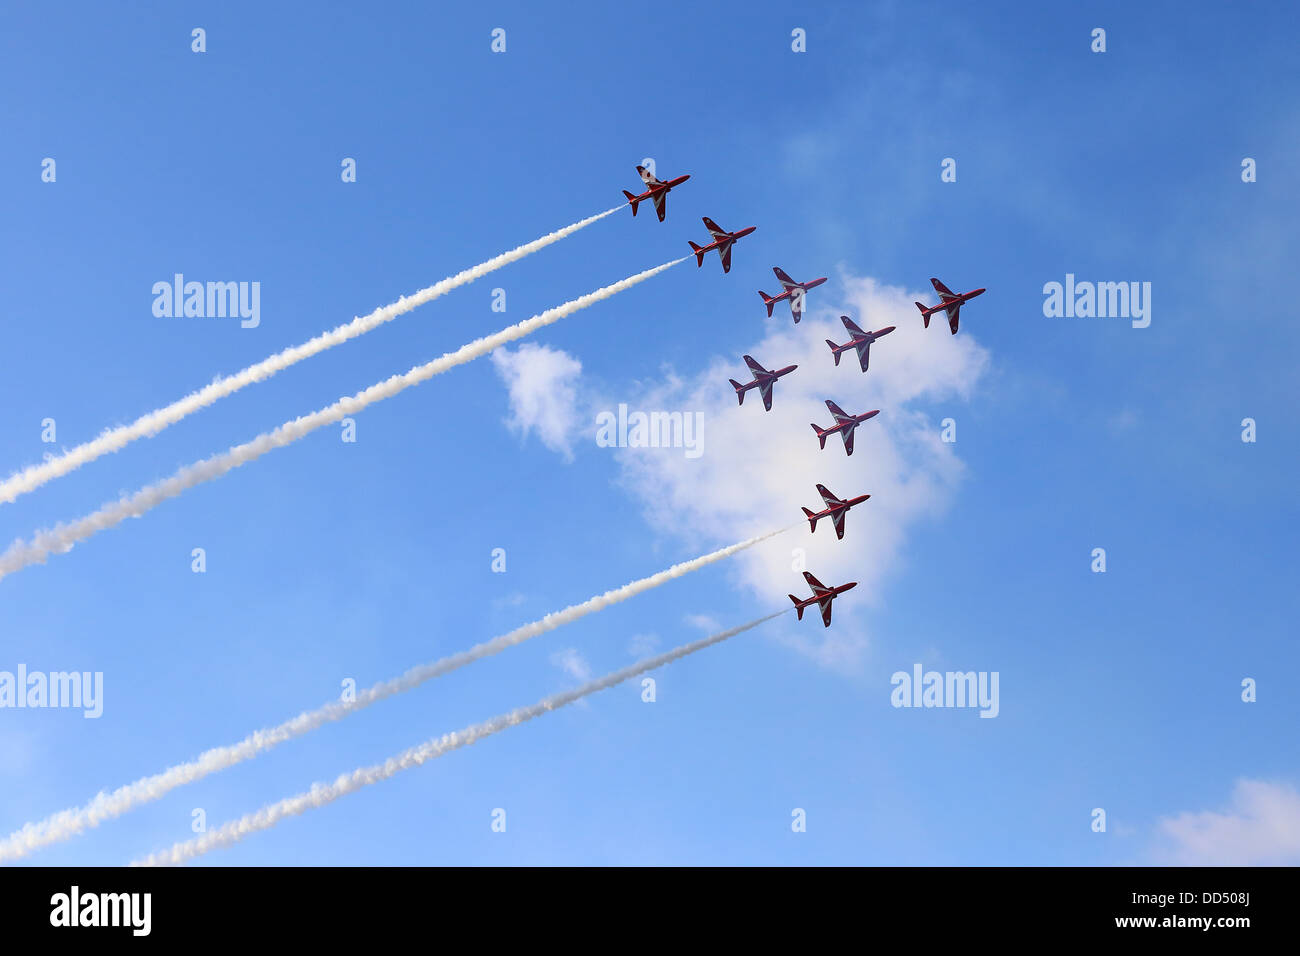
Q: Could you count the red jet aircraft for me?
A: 9